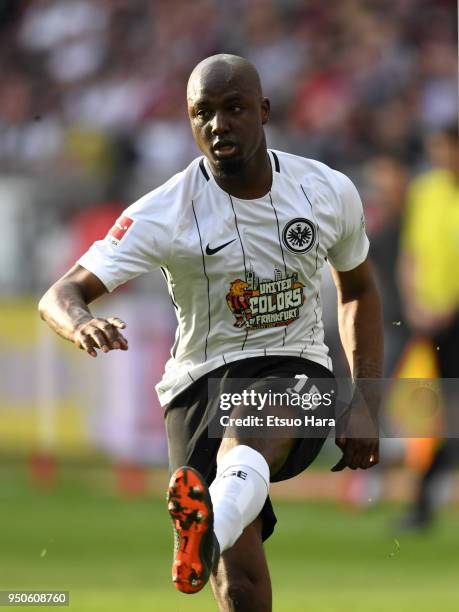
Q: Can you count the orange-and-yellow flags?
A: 1